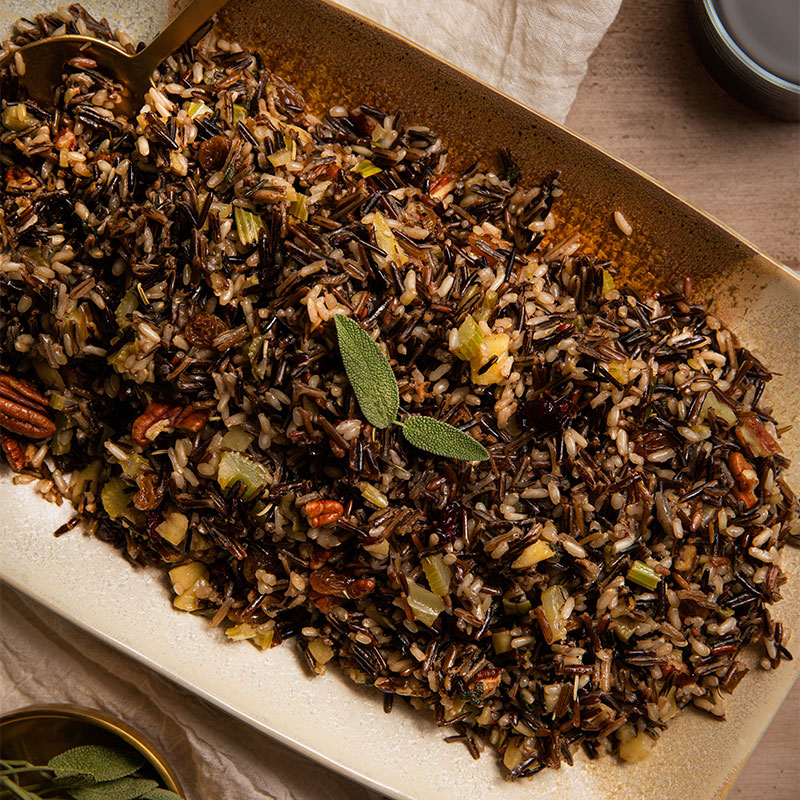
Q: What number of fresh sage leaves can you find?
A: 5